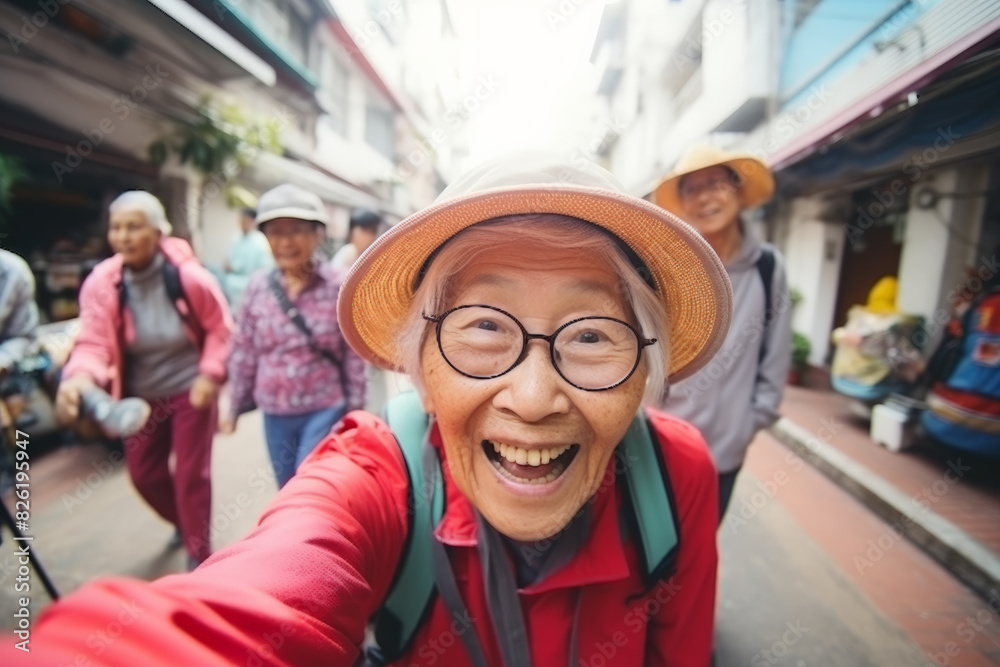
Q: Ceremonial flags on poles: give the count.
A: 0